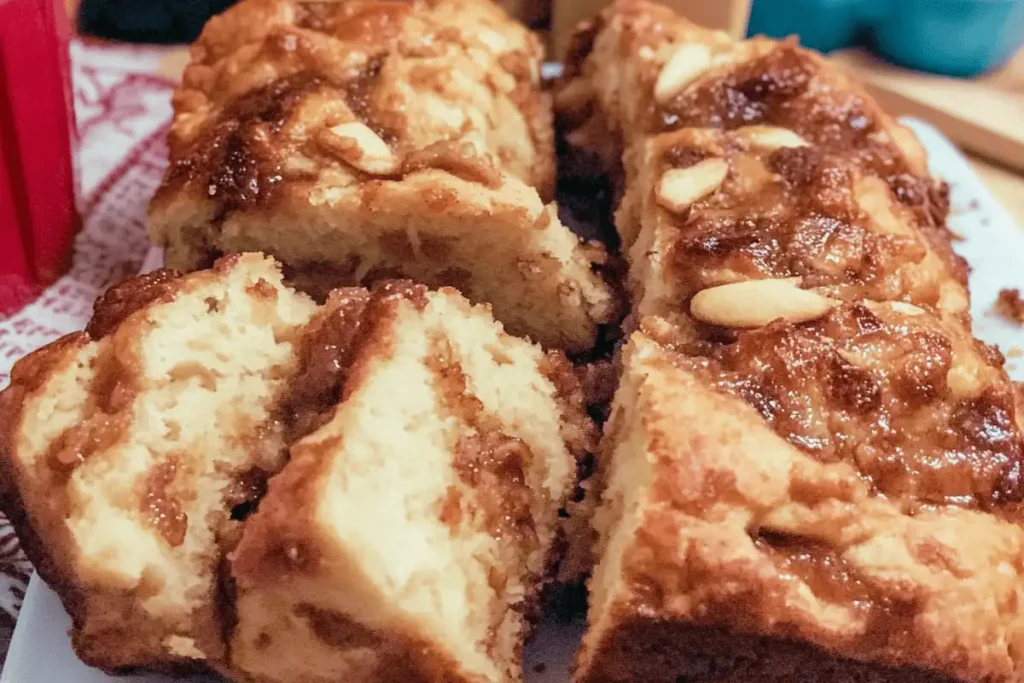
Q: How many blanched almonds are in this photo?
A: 5